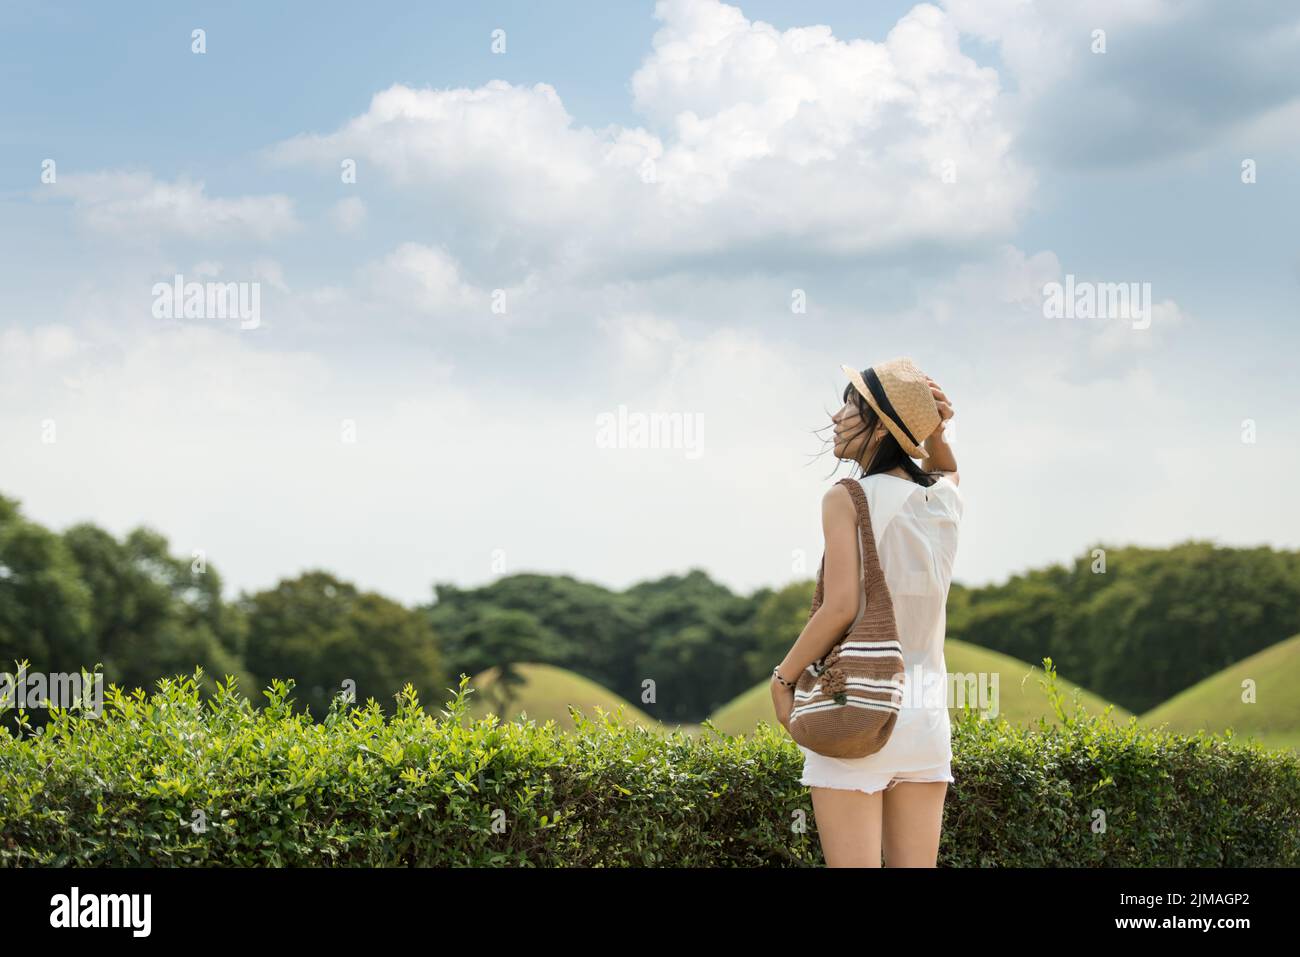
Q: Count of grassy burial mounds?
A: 3